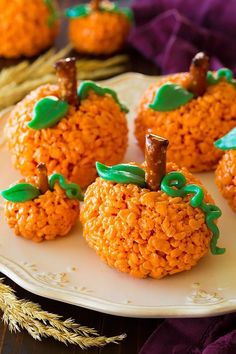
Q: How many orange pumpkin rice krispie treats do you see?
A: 7